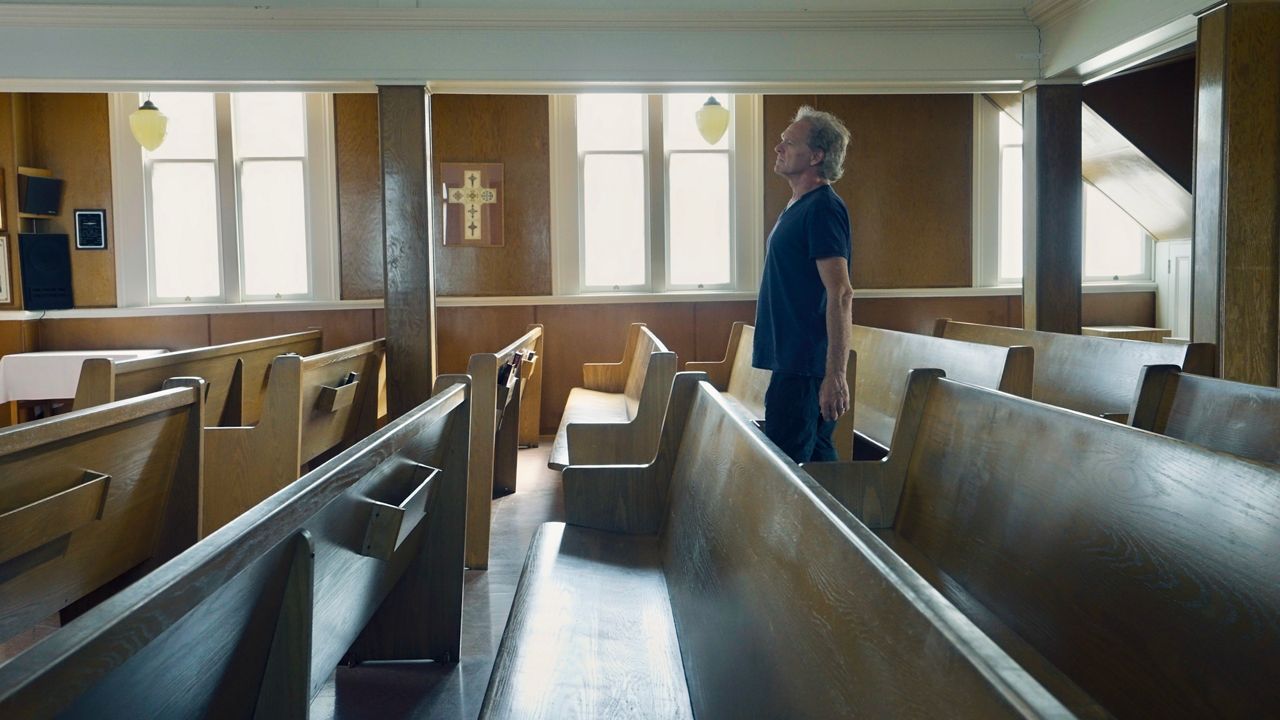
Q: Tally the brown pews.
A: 12